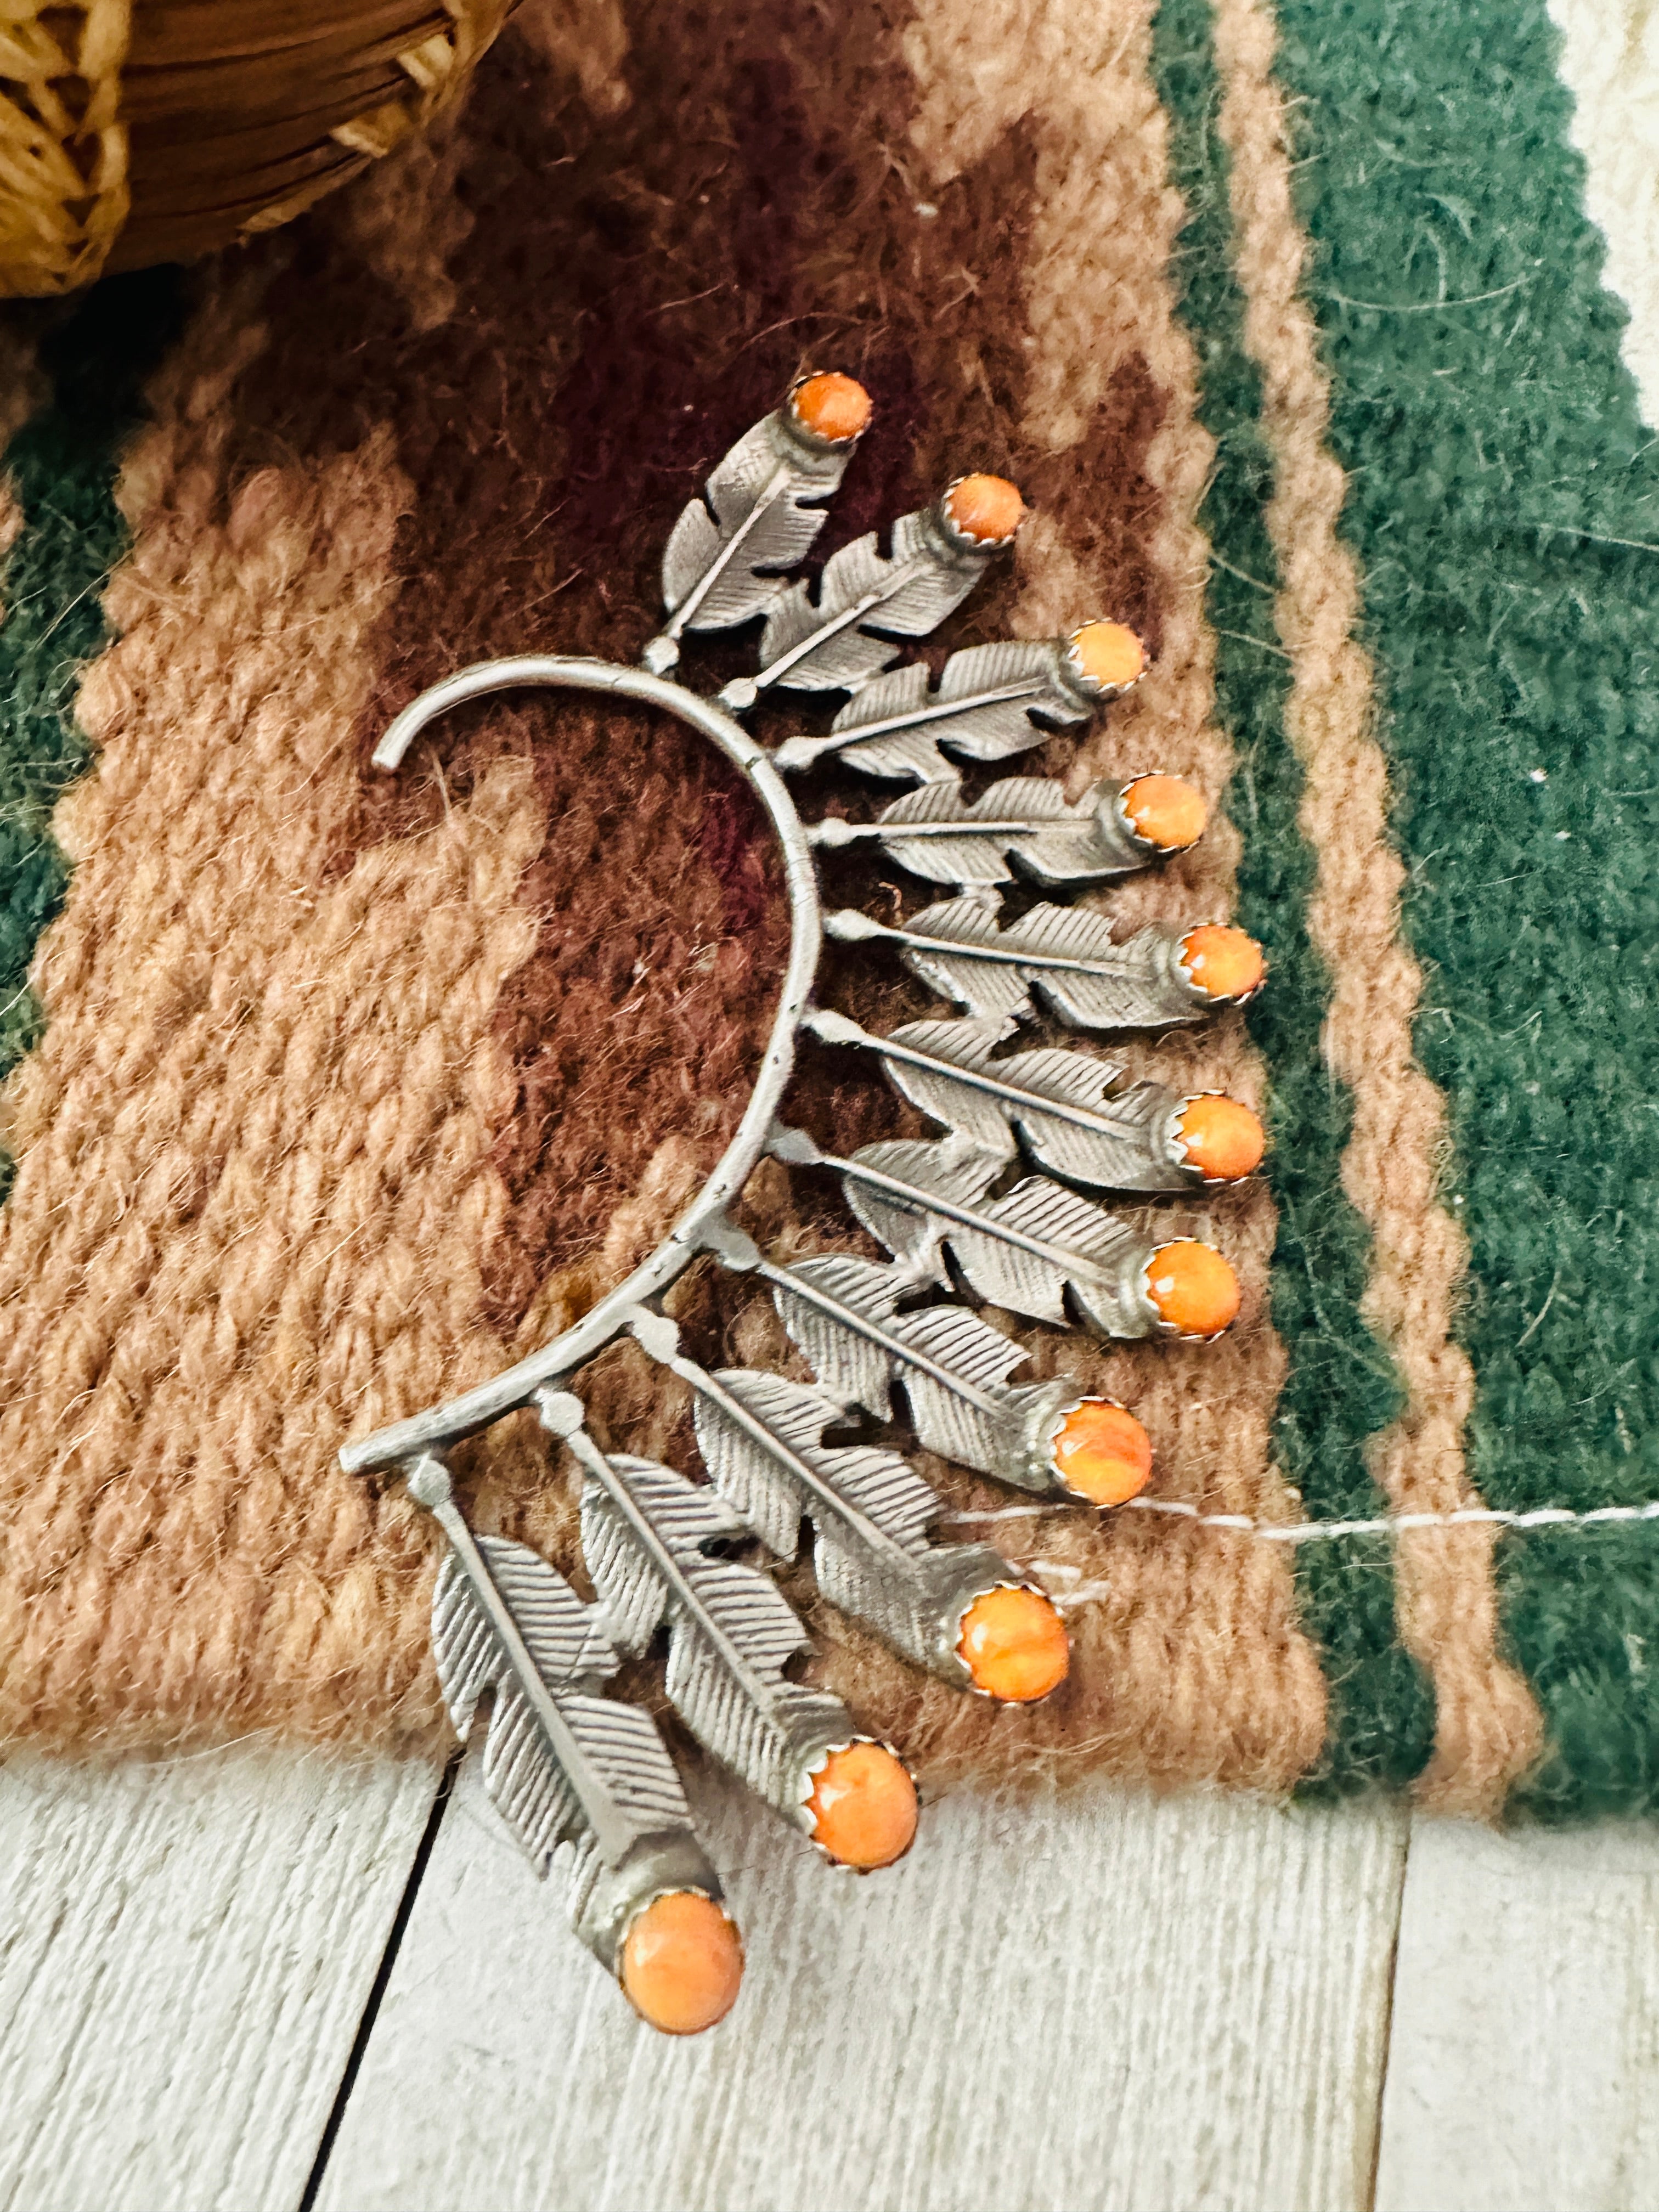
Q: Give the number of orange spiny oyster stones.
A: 11